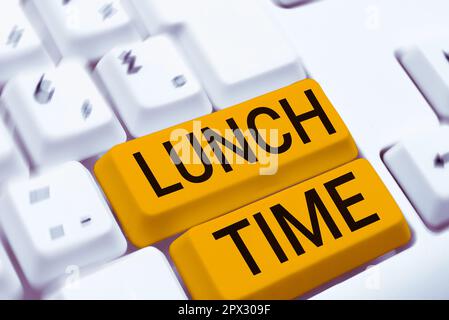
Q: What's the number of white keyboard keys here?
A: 12